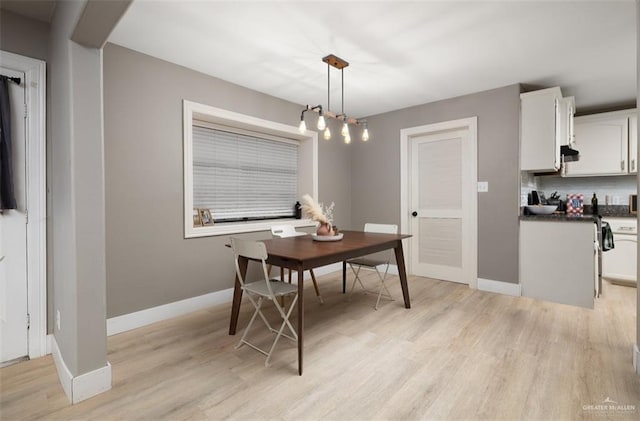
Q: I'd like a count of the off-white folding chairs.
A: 2